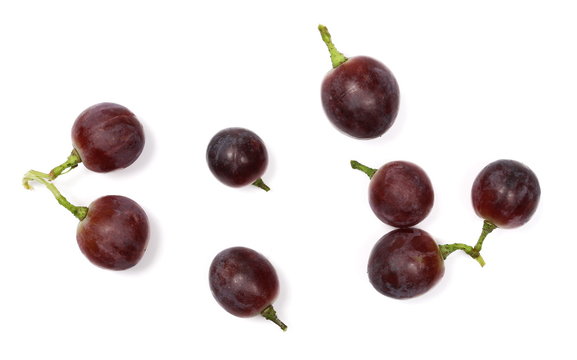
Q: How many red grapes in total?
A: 8